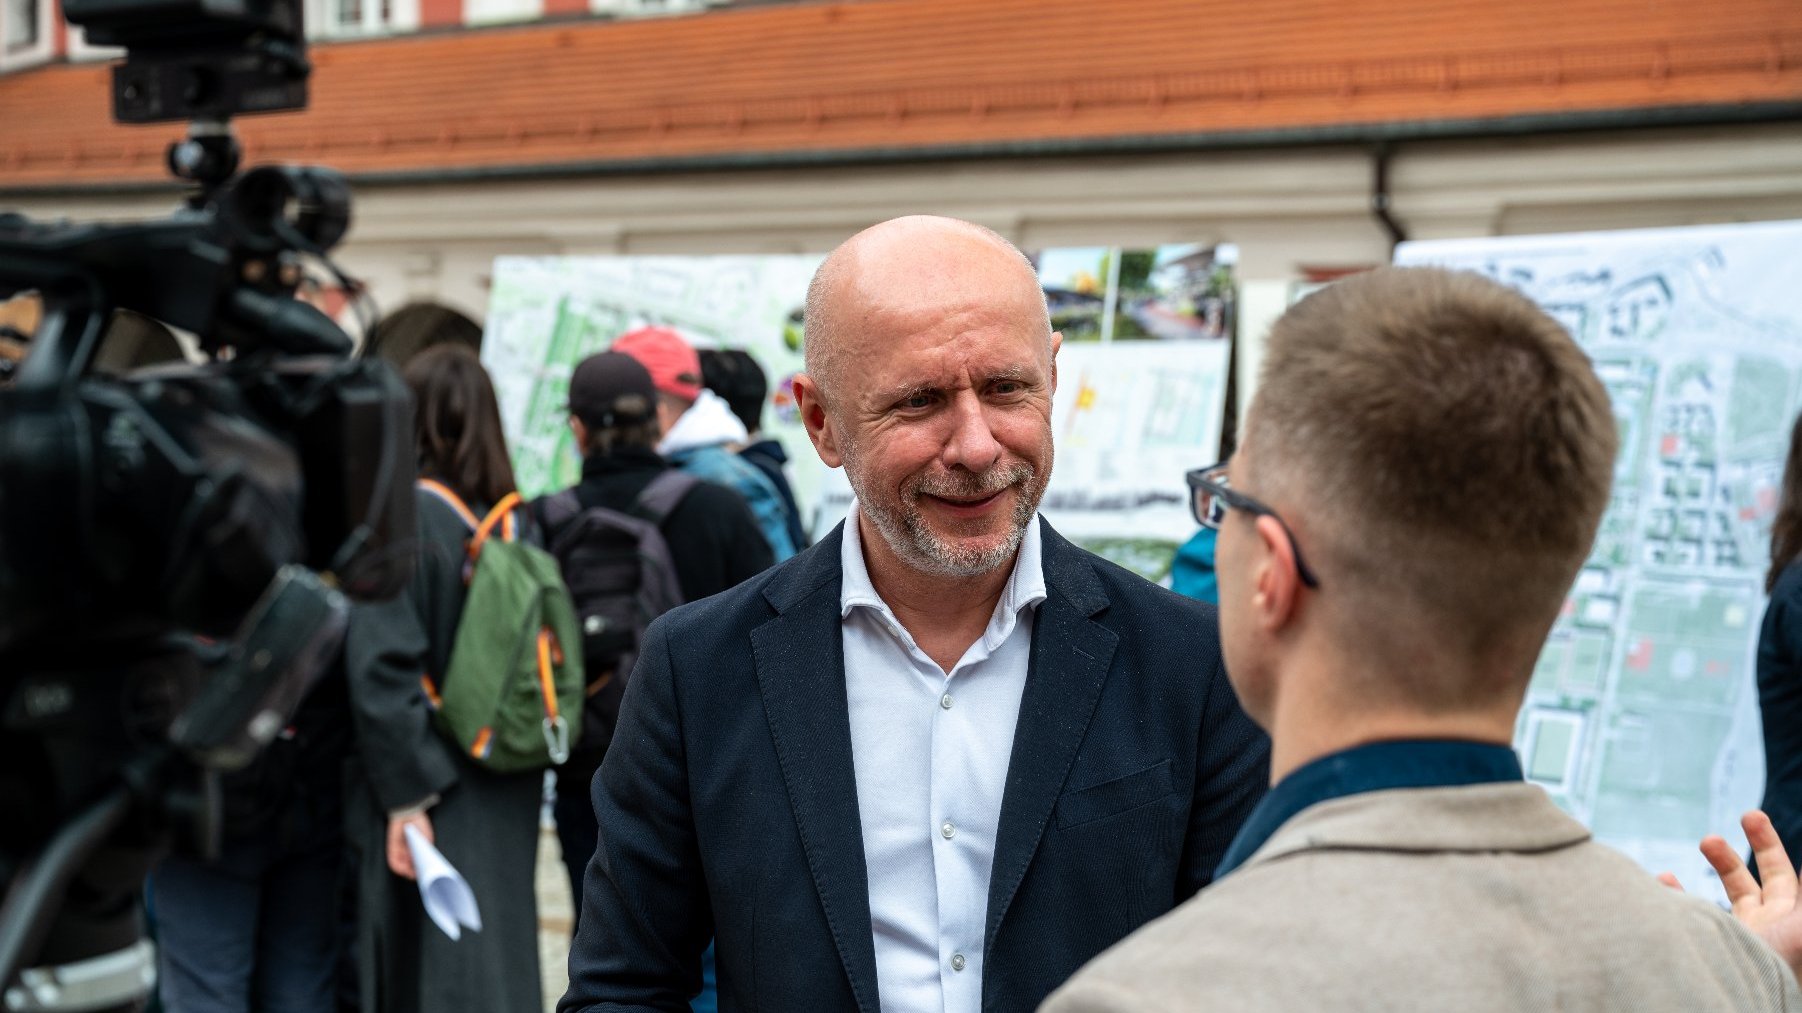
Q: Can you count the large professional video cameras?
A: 1